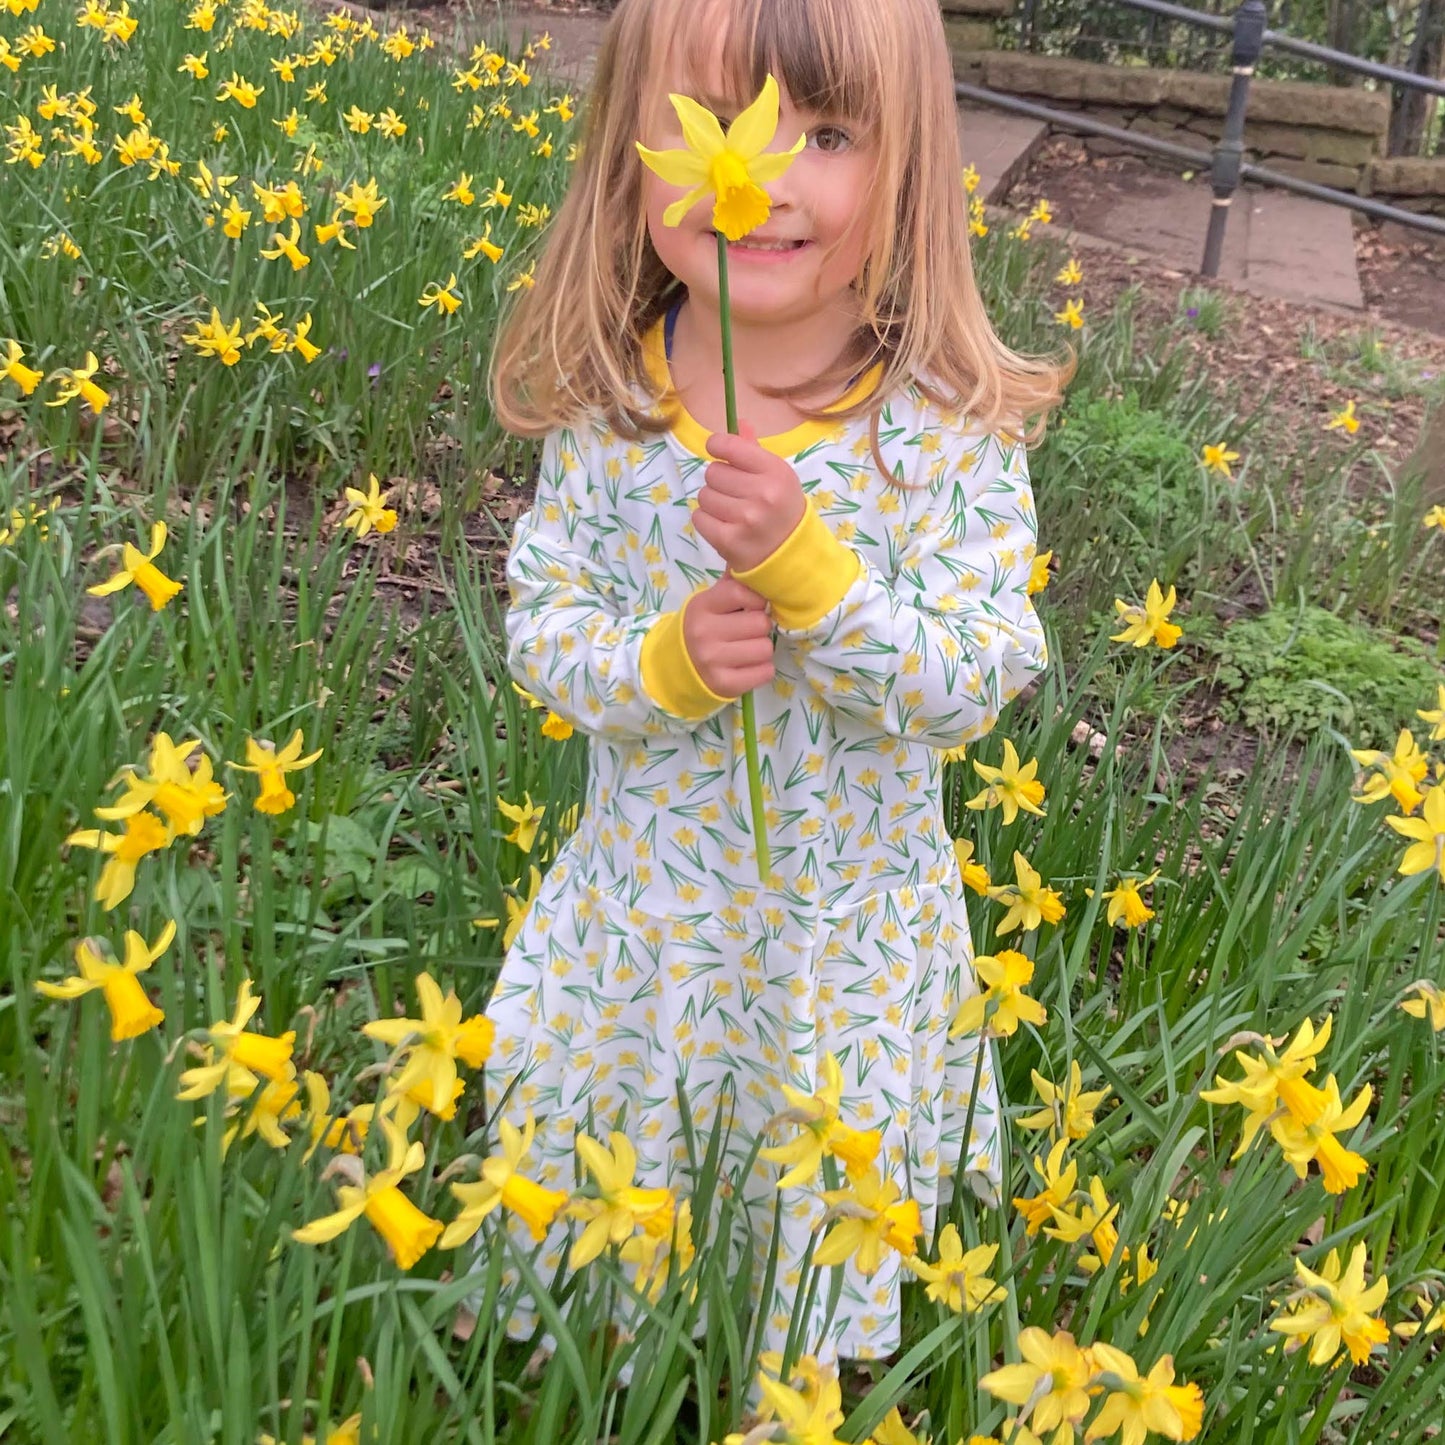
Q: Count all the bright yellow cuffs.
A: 2